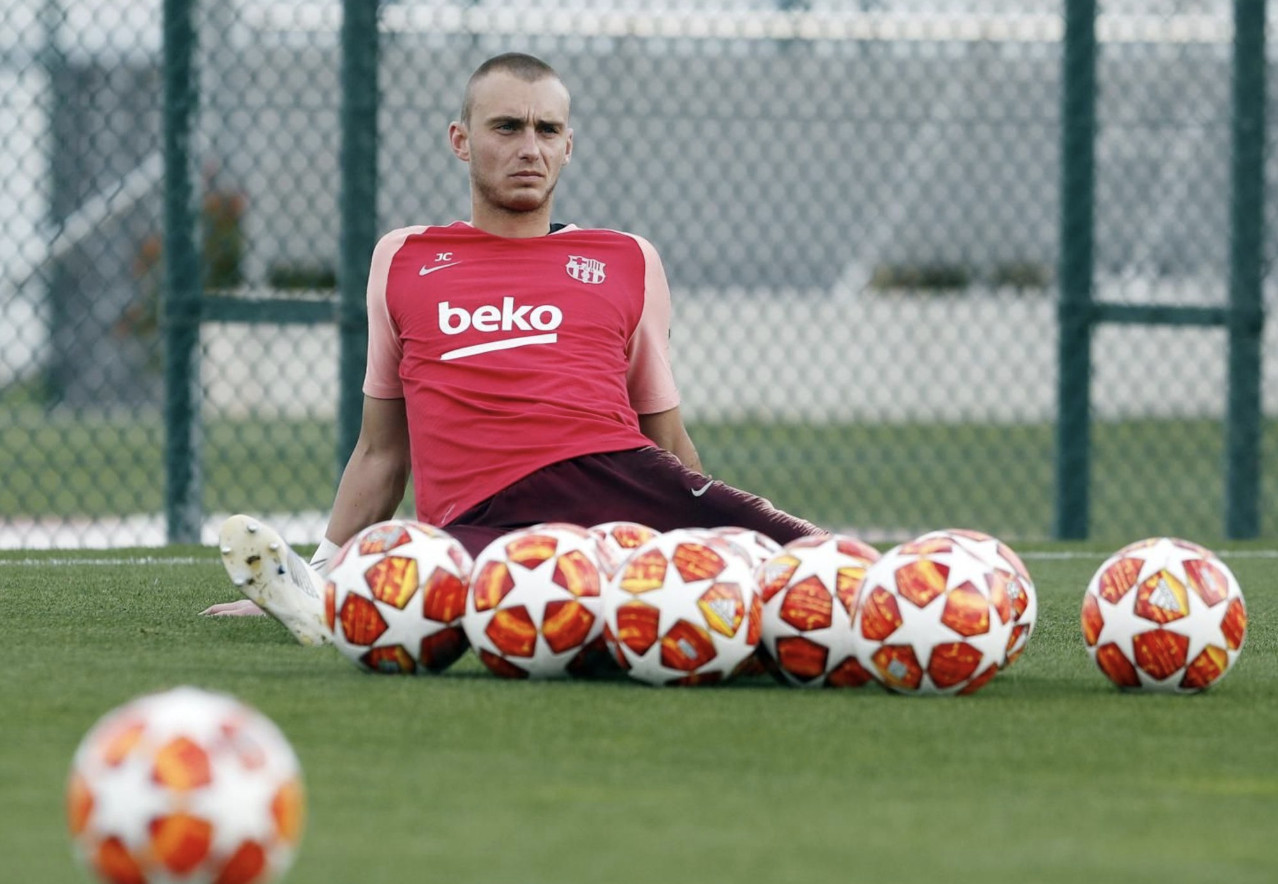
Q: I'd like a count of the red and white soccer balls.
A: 10